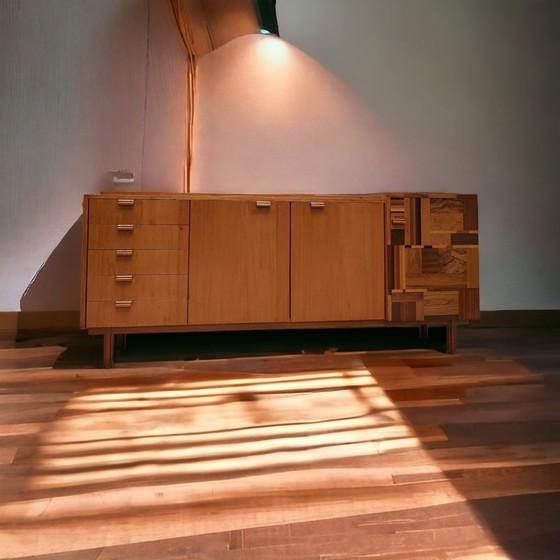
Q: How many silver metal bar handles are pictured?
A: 7